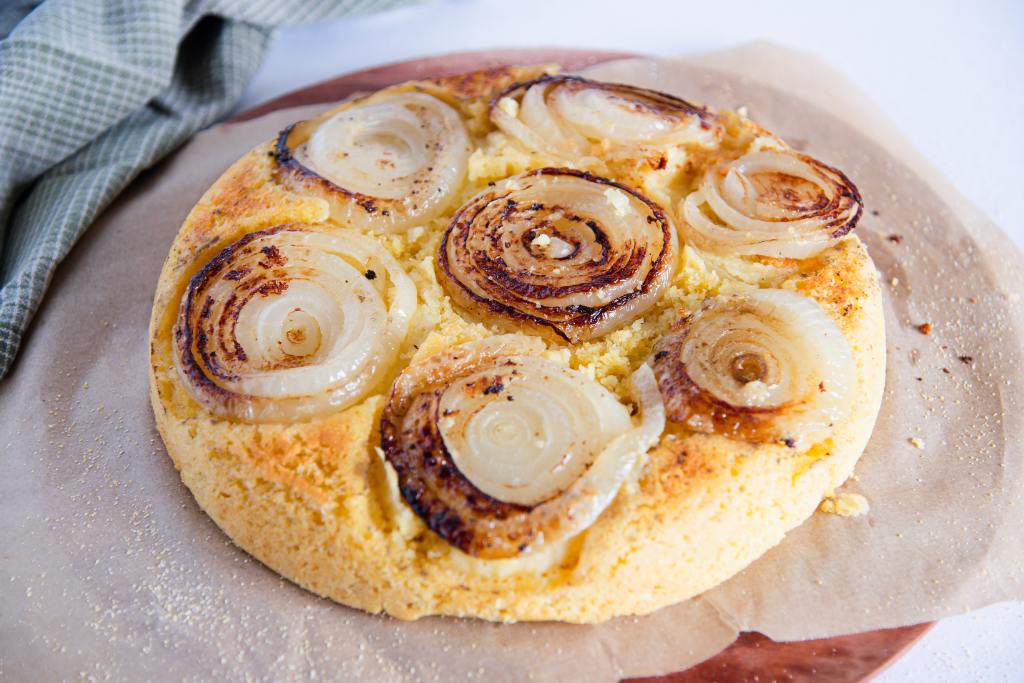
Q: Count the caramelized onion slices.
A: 7